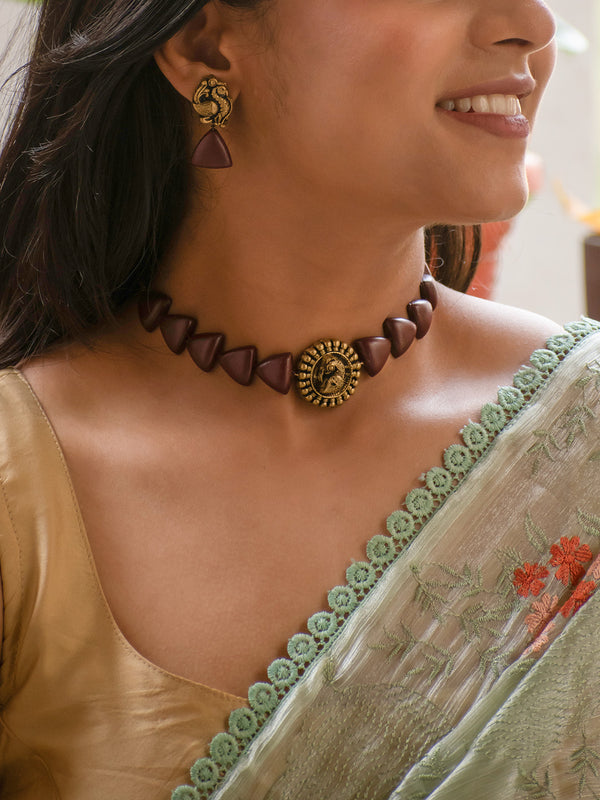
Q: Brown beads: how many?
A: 10